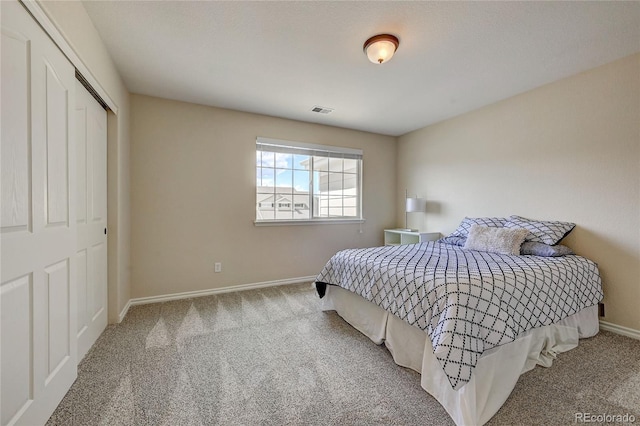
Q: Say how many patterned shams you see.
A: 2